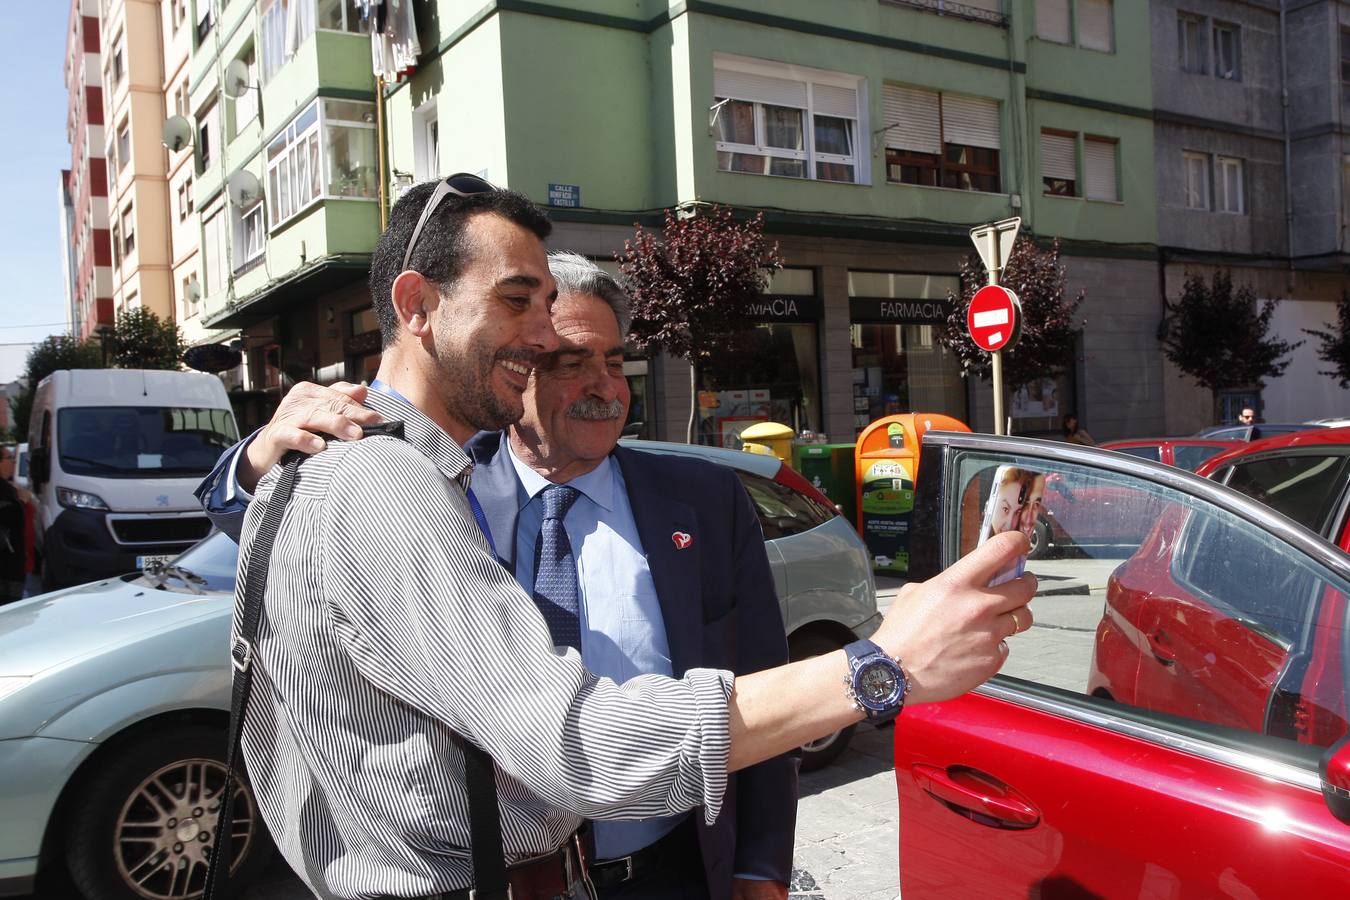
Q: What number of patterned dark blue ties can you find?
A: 1